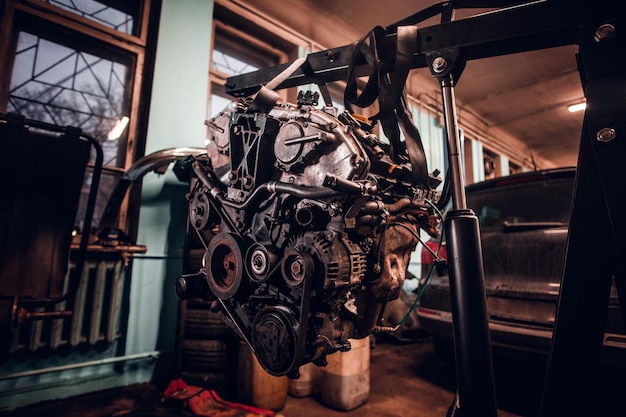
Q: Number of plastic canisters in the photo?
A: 3